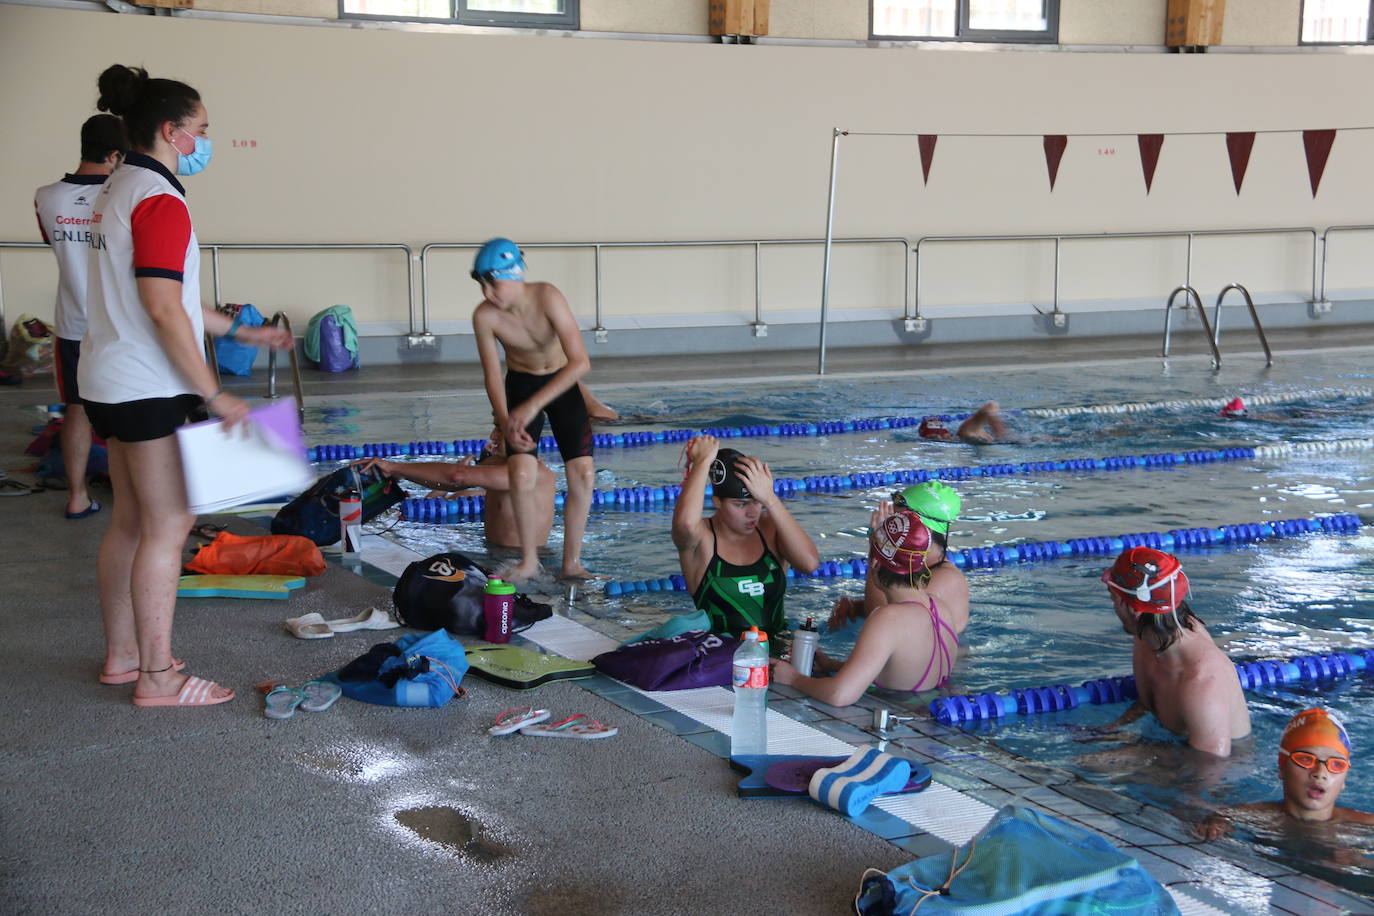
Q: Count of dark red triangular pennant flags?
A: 5